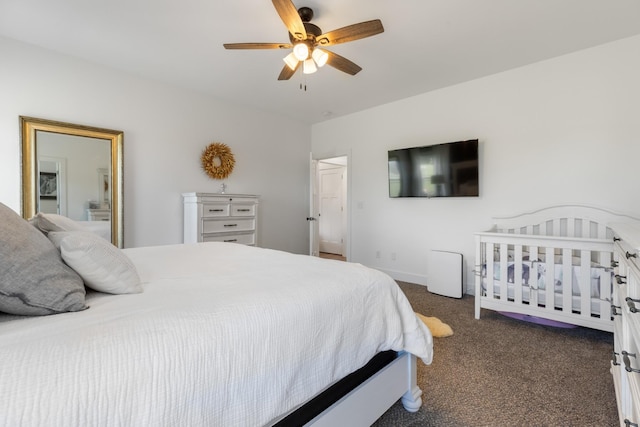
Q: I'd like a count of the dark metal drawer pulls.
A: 14